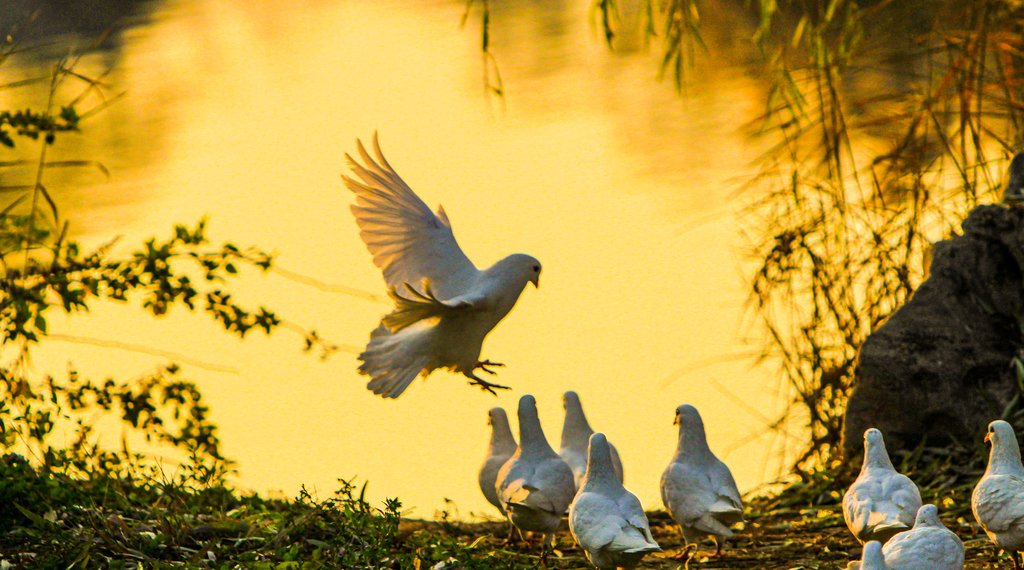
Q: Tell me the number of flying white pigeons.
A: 1